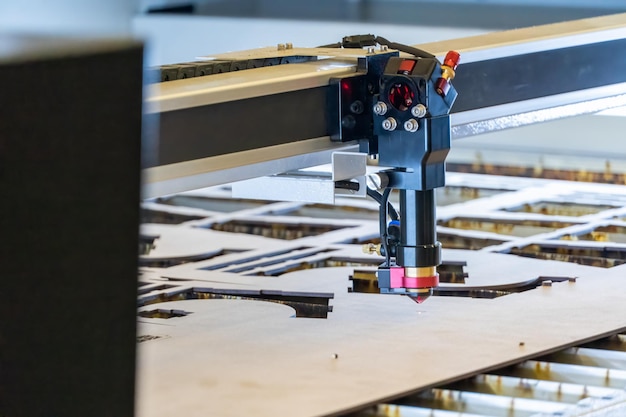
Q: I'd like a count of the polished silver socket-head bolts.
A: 4